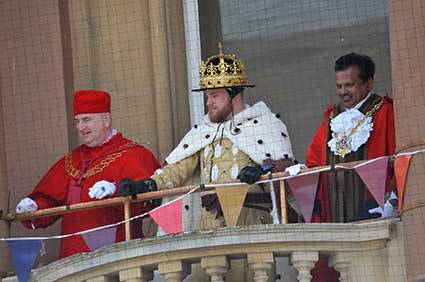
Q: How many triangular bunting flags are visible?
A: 7